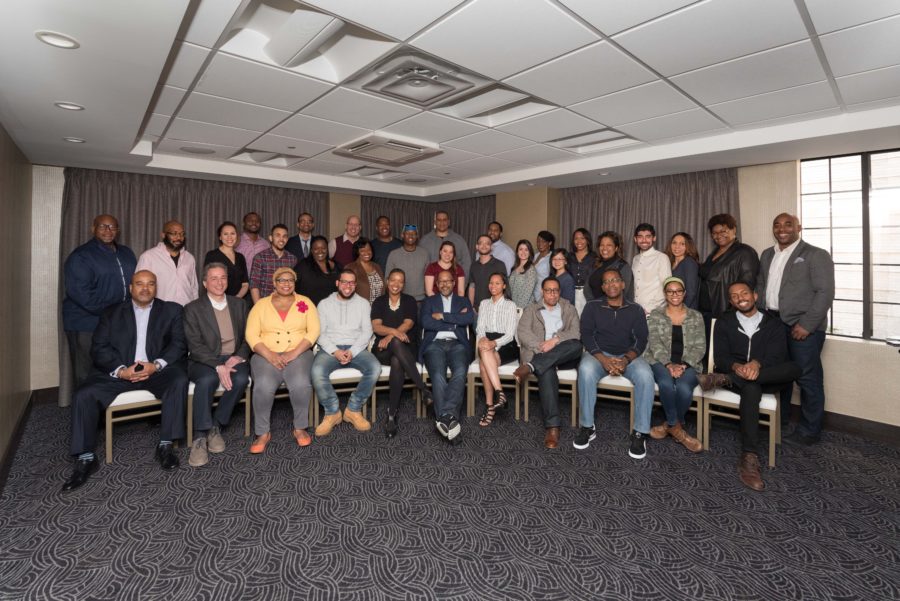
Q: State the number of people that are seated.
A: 11